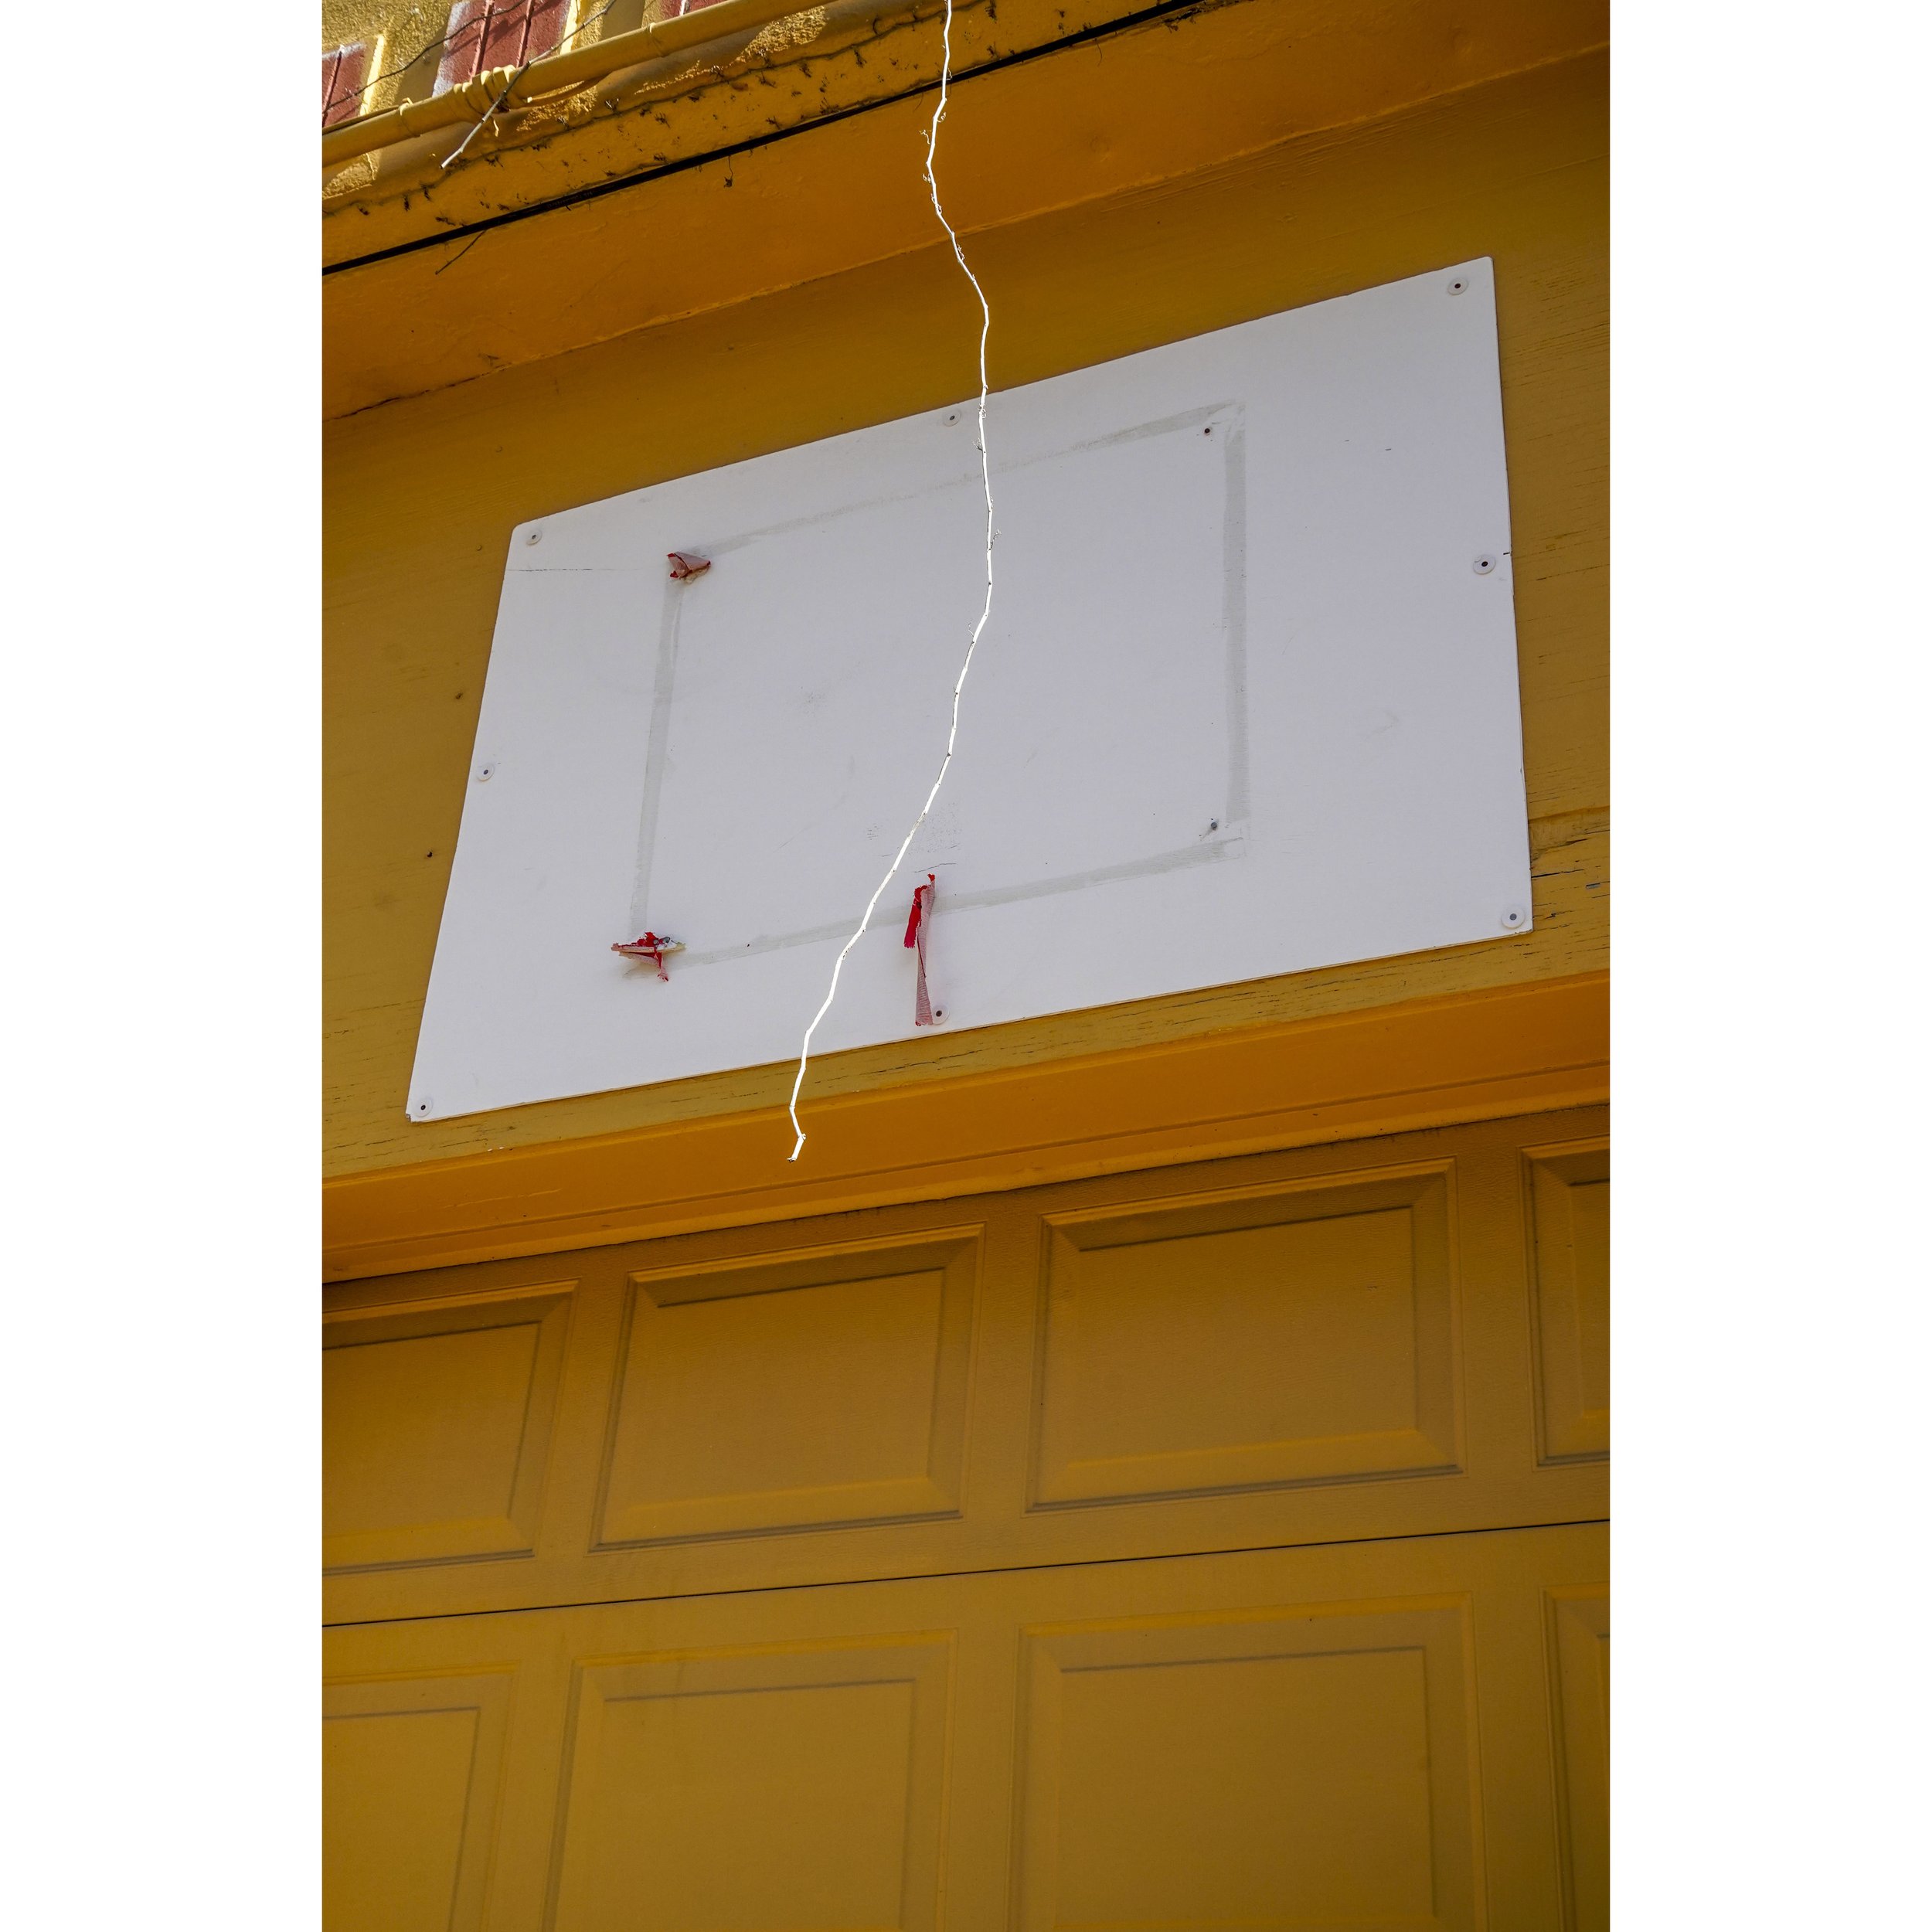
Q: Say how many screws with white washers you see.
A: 8